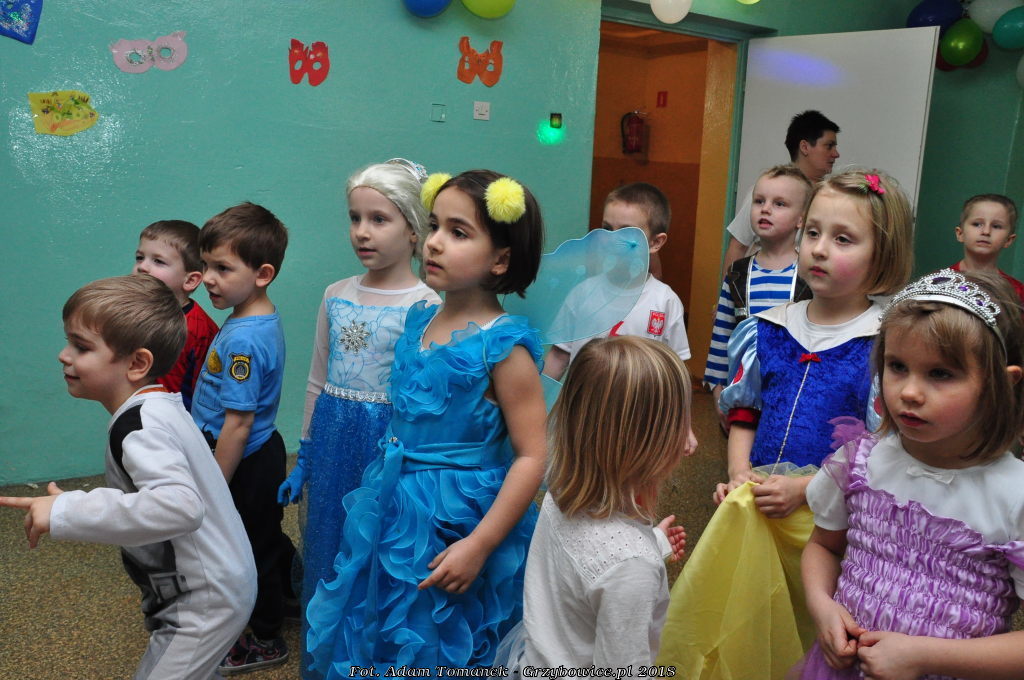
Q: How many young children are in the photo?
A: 11